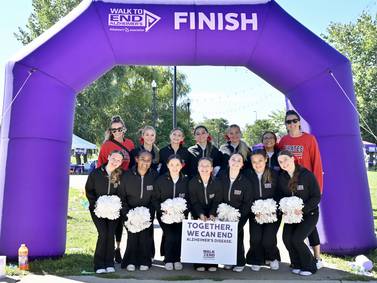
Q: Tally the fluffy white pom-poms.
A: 6